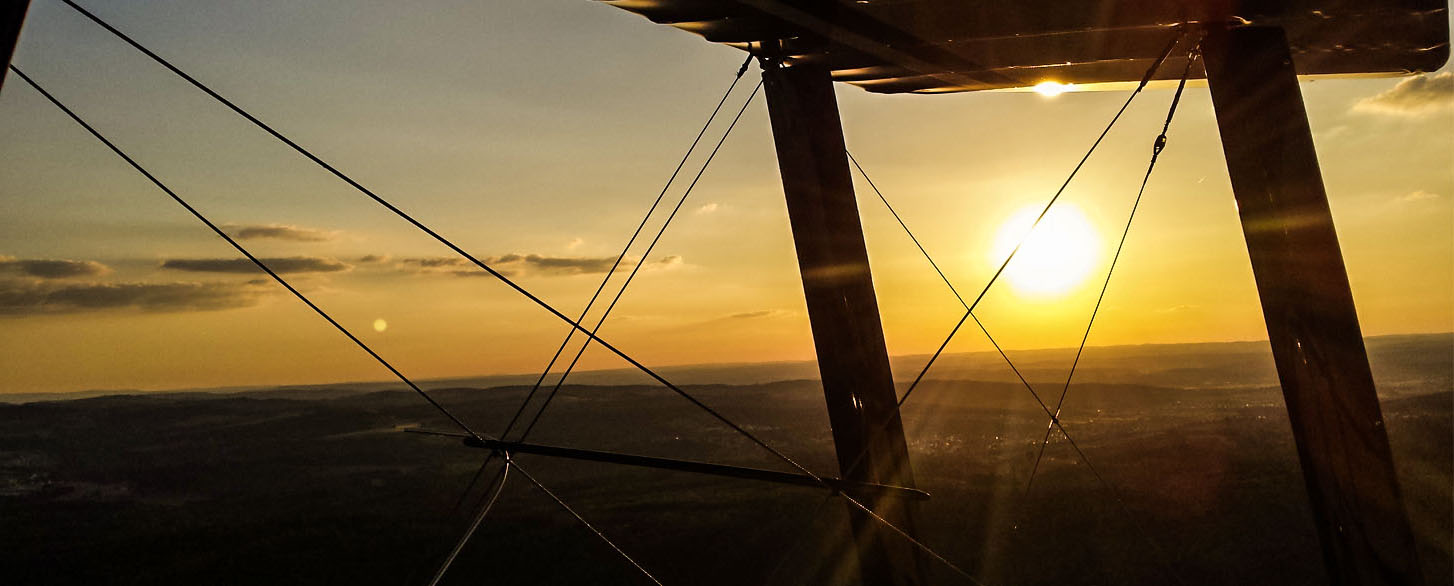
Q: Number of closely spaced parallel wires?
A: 2